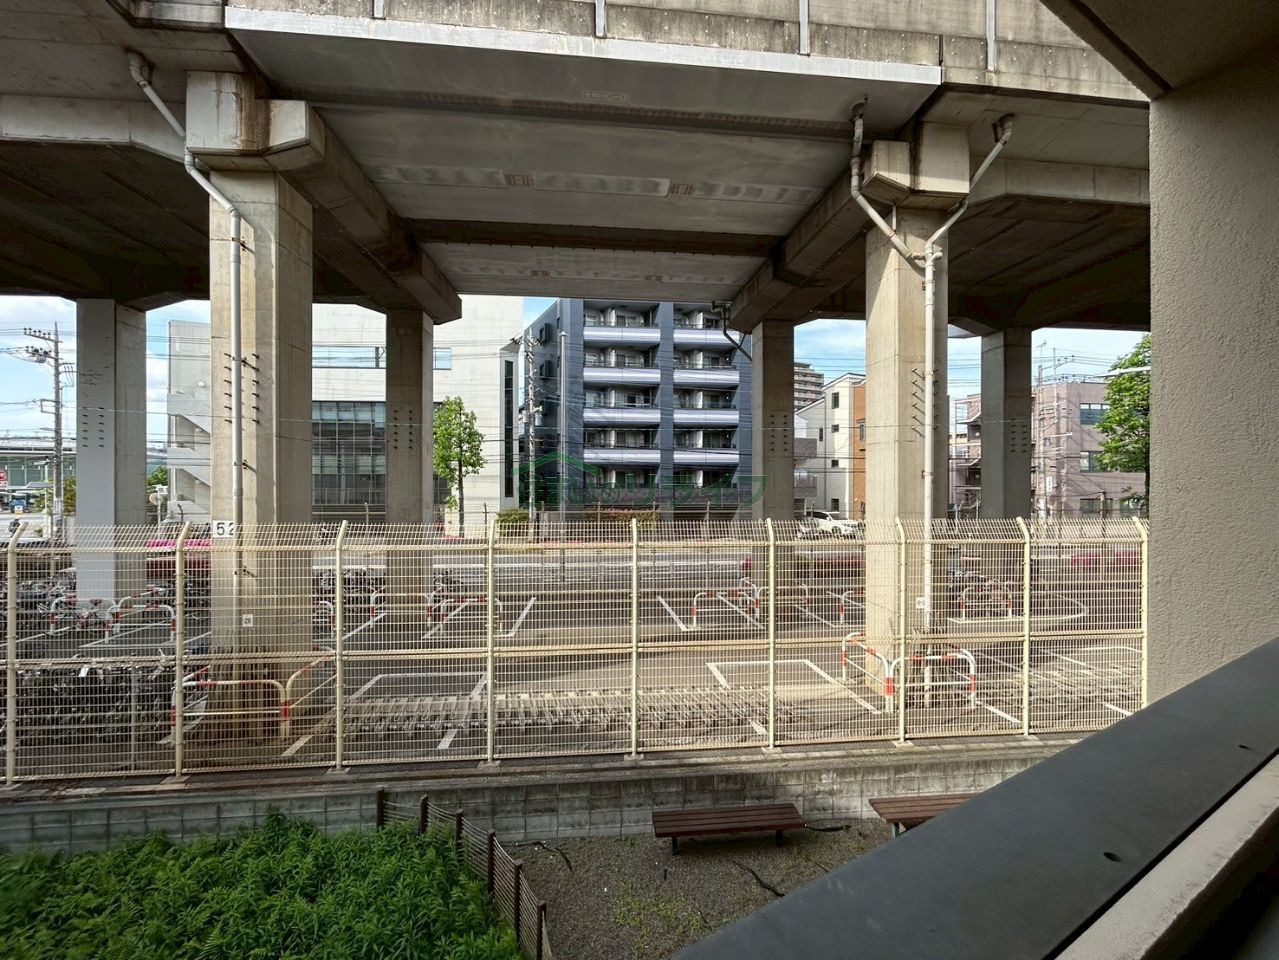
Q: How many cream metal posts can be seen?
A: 9